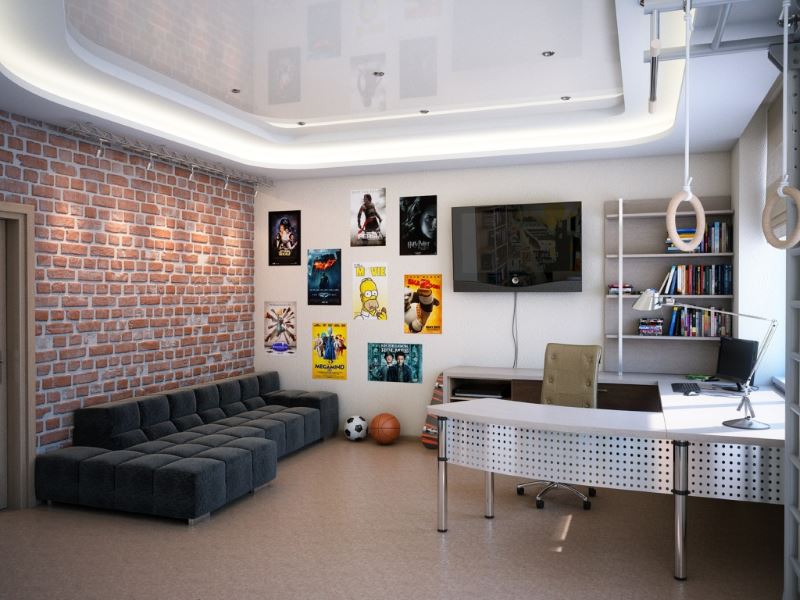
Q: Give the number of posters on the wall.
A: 9